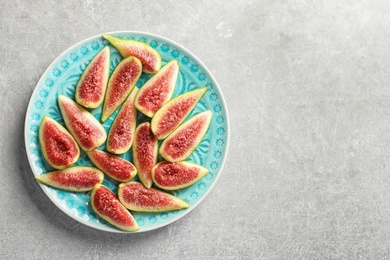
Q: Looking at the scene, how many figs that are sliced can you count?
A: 15